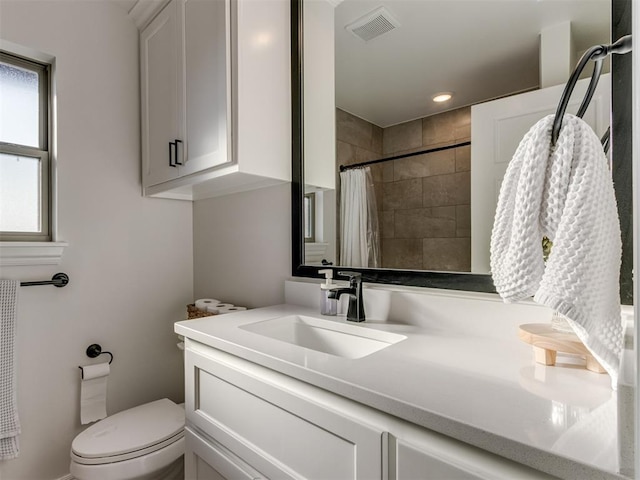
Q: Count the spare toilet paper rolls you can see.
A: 3